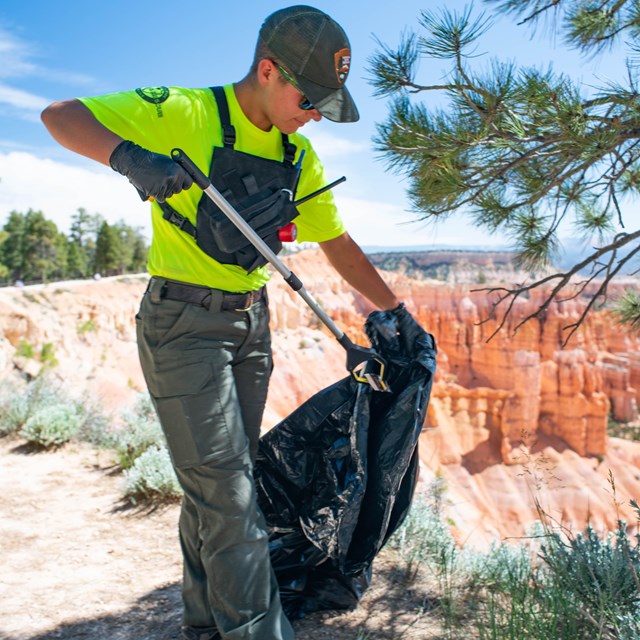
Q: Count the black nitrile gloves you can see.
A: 2